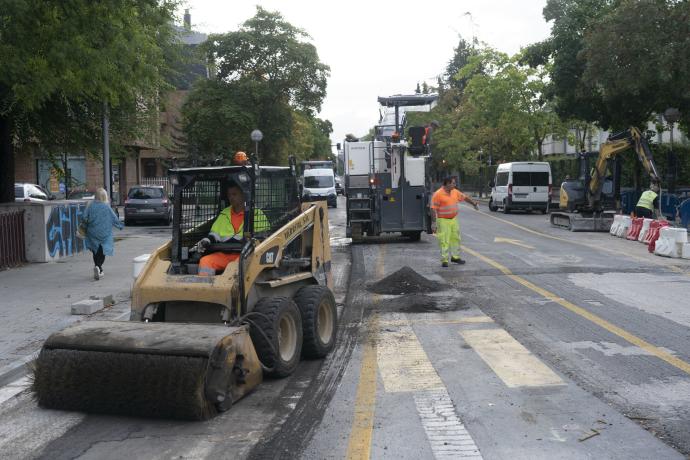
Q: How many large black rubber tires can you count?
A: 2